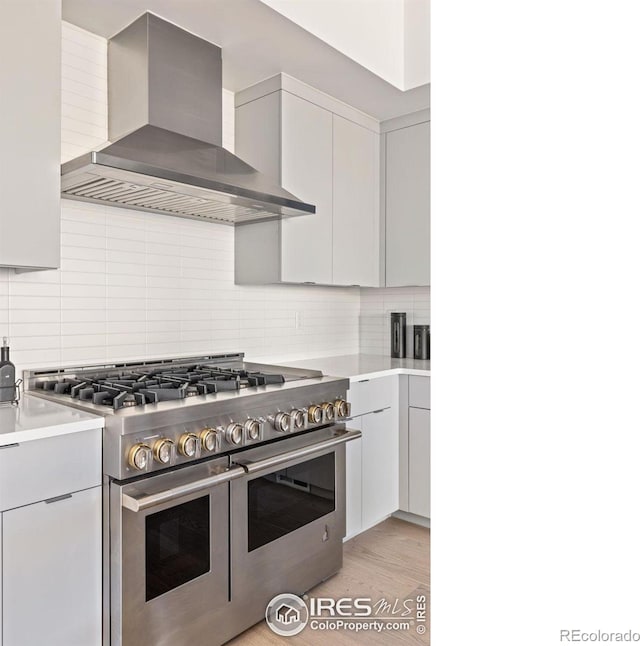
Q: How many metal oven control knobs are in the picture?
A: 11